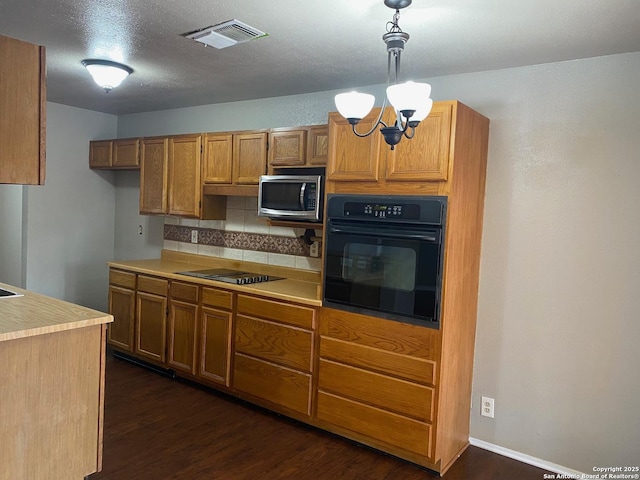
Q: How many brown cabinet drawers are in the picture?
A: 10